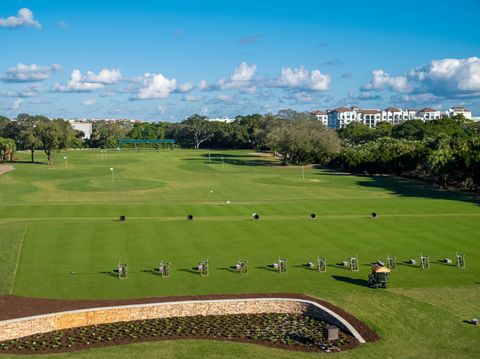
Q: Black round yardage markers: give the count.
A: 5